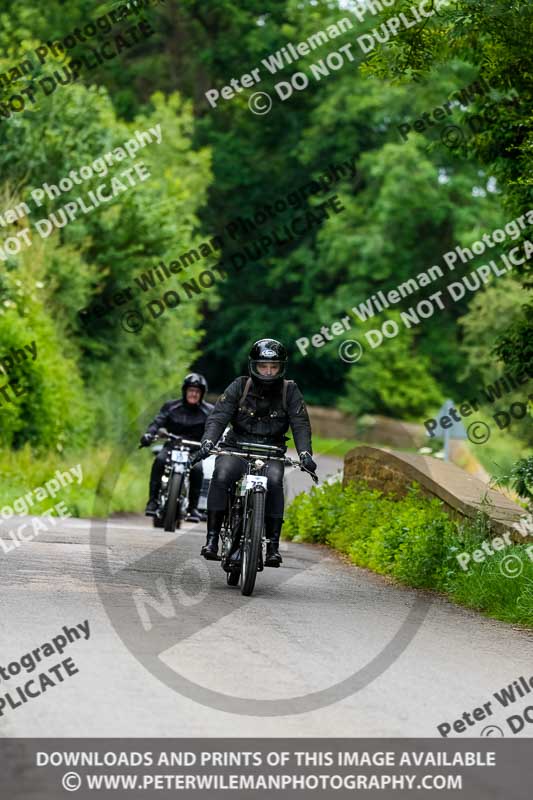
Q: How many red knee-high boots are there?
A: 0